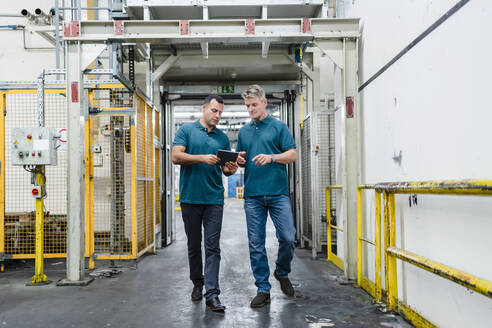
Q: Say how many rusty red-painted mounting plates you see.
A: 7